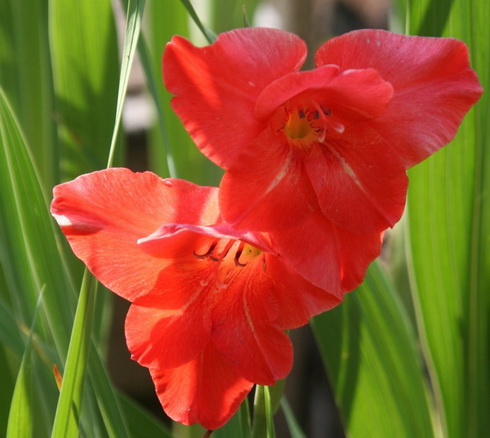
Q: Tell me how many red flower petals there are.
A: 12